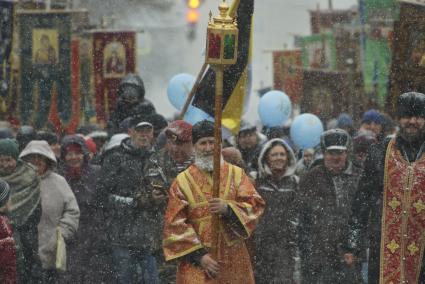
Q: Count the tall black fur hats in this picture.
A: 1